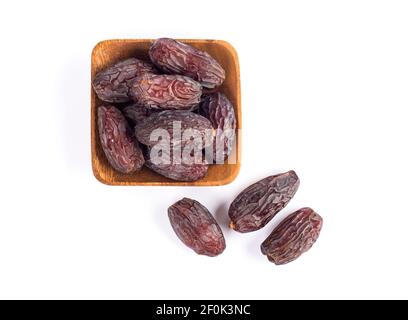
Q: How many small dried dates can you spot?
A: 11